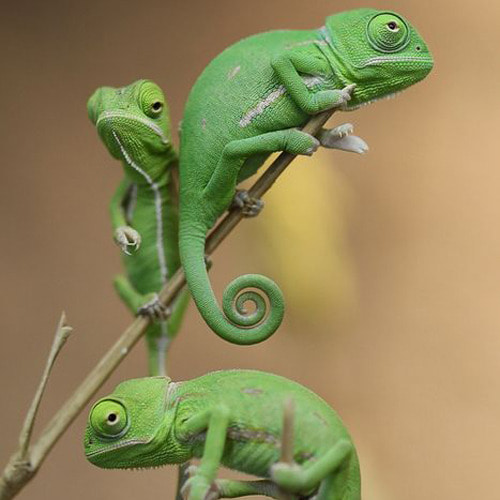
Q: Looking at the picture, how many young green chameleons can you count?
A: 3